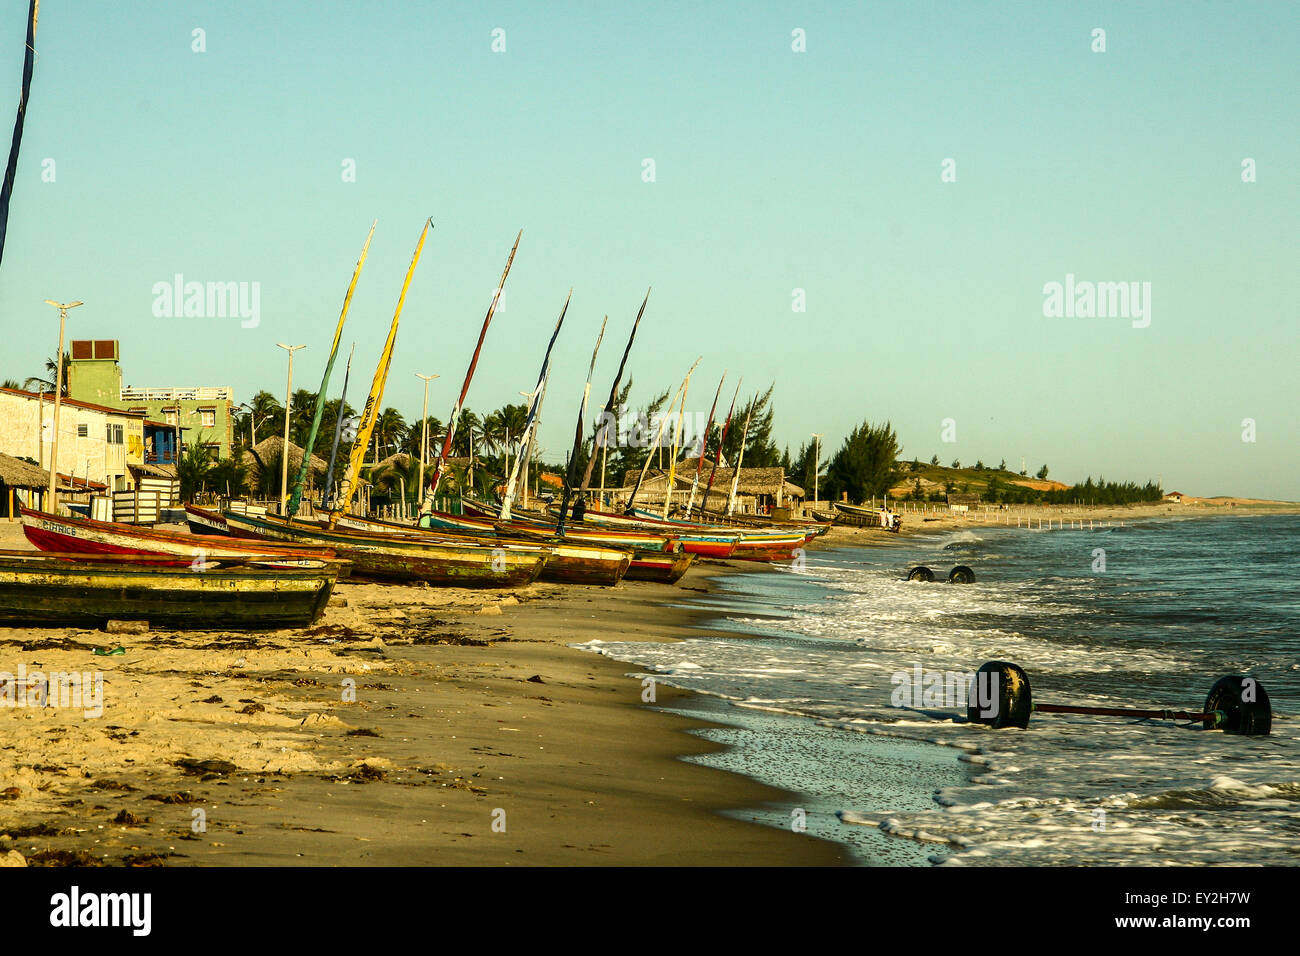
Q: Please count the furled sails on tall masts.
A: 14